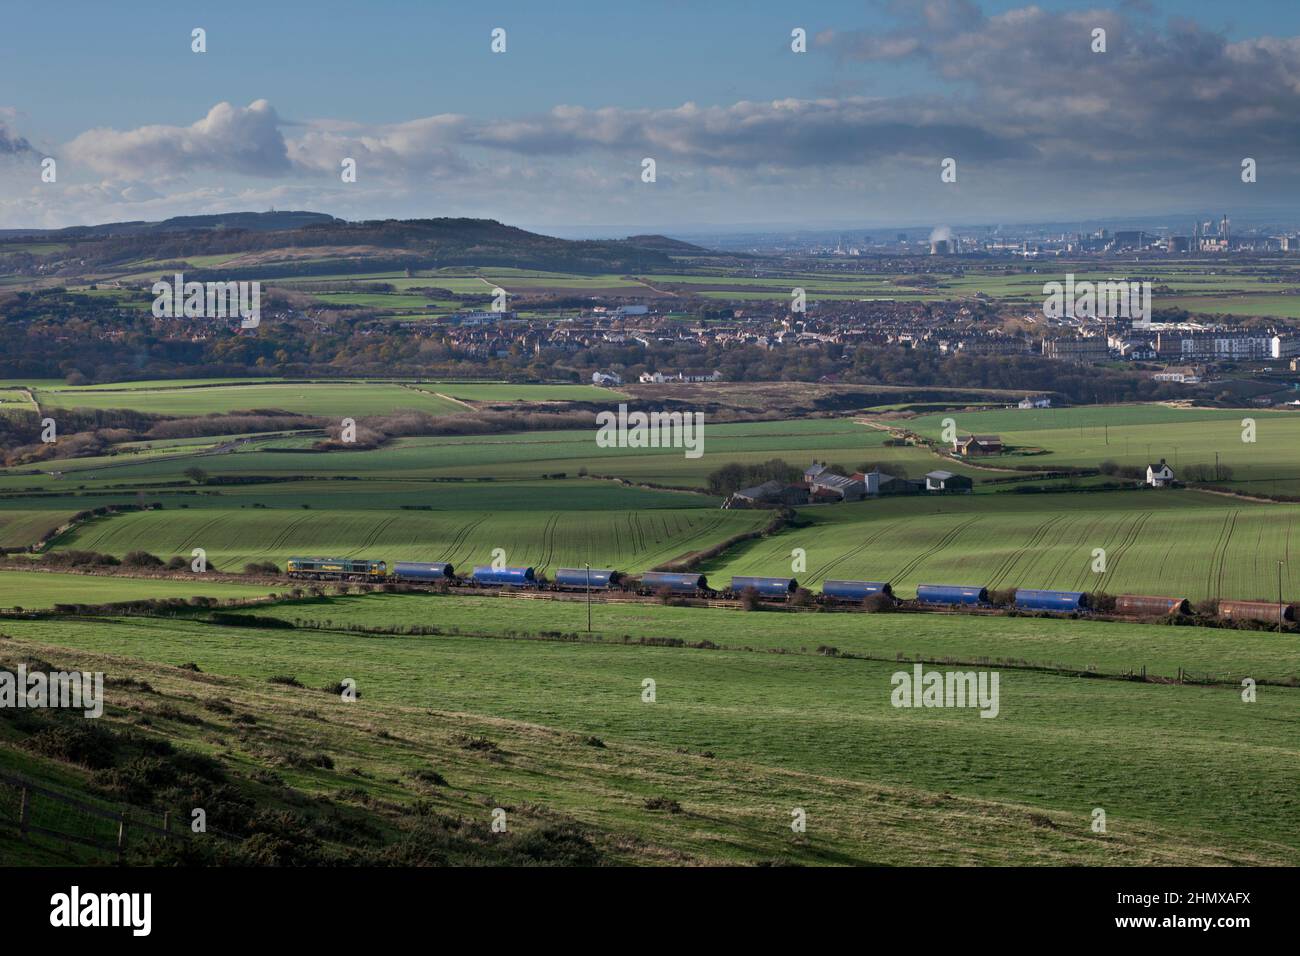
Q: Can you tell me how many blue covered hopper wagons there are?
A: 8